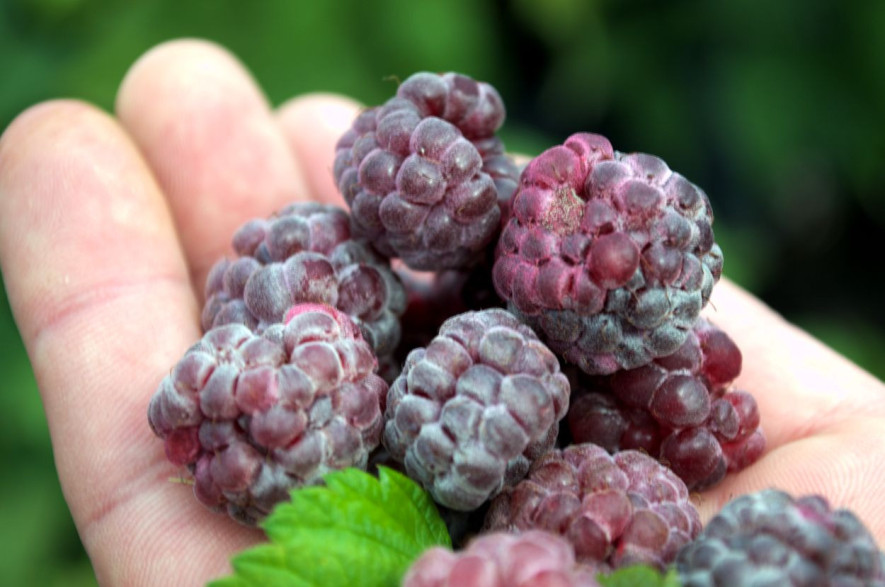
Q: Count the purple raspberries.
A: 9